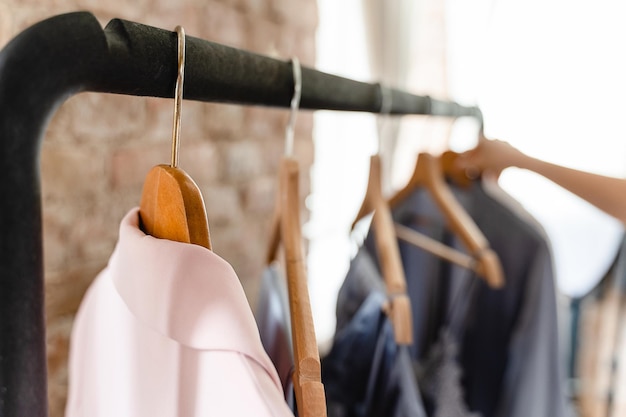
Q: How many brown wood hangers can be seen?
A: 5